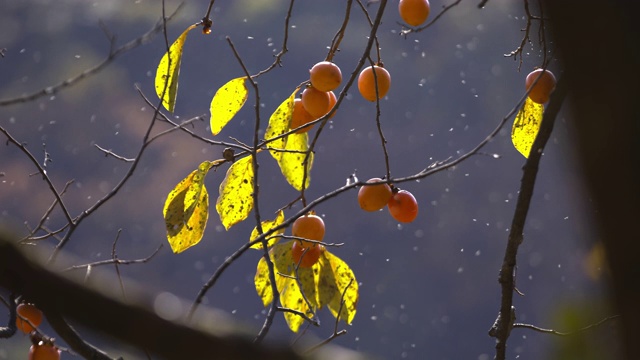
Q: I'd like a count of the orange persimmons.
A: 13